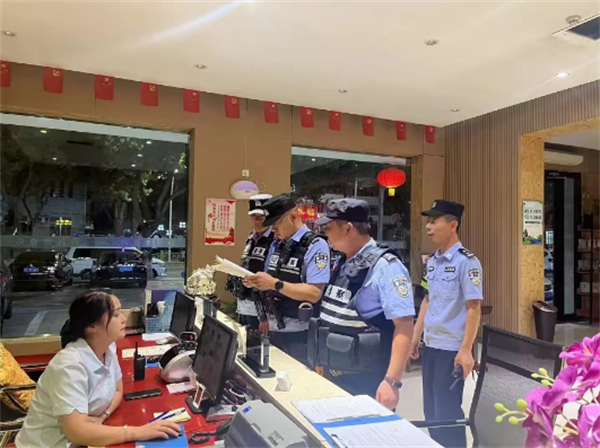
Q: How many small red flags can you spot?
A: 12